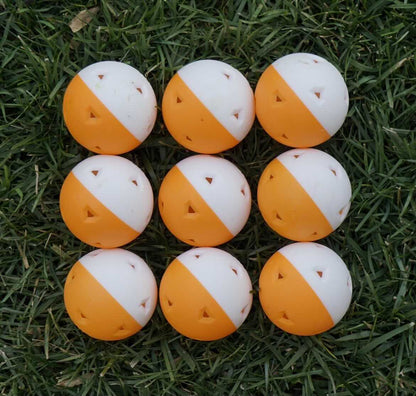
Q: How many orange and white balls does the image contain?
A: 9